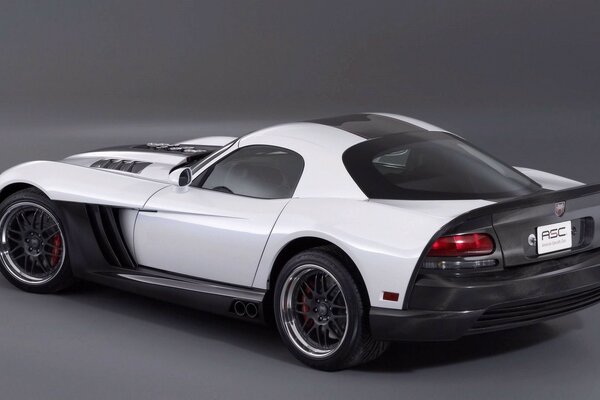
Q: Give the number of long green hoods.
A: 0